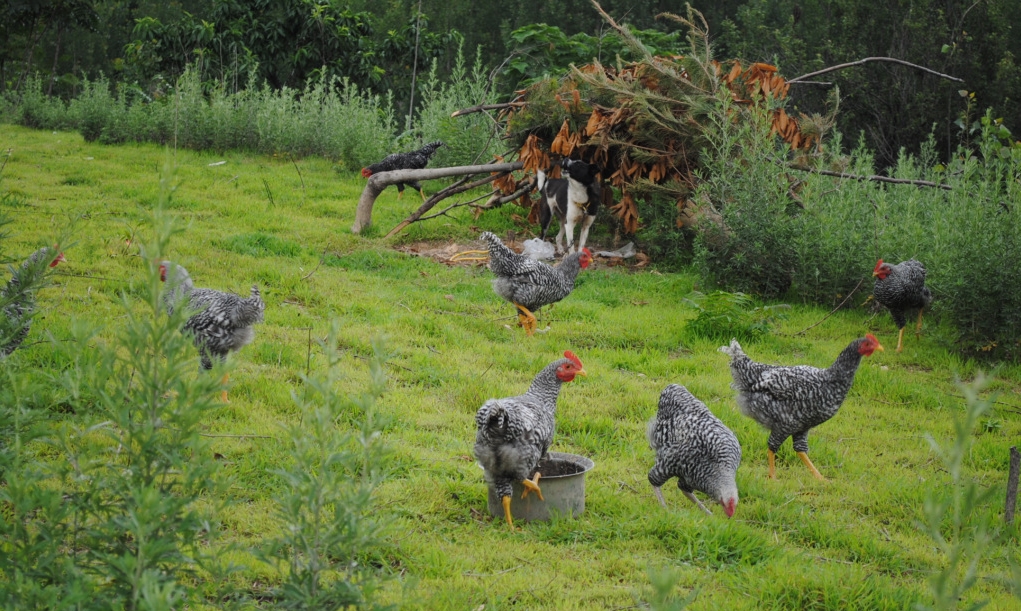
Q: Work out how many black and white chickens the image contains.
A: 8